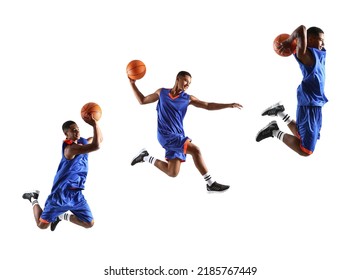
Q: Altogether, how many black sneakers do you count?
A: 6